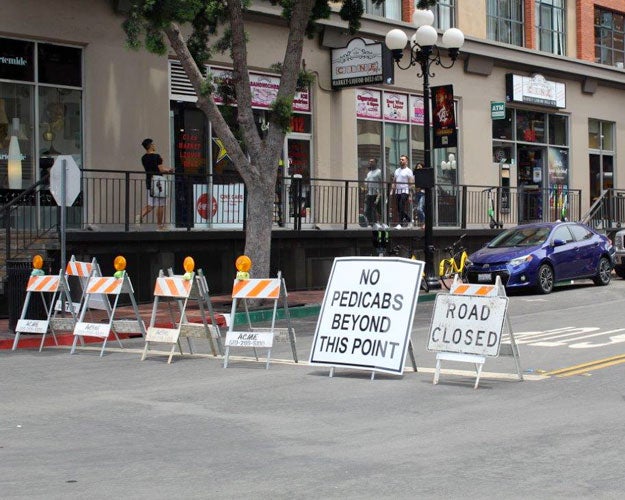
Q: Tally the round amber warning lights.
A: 4